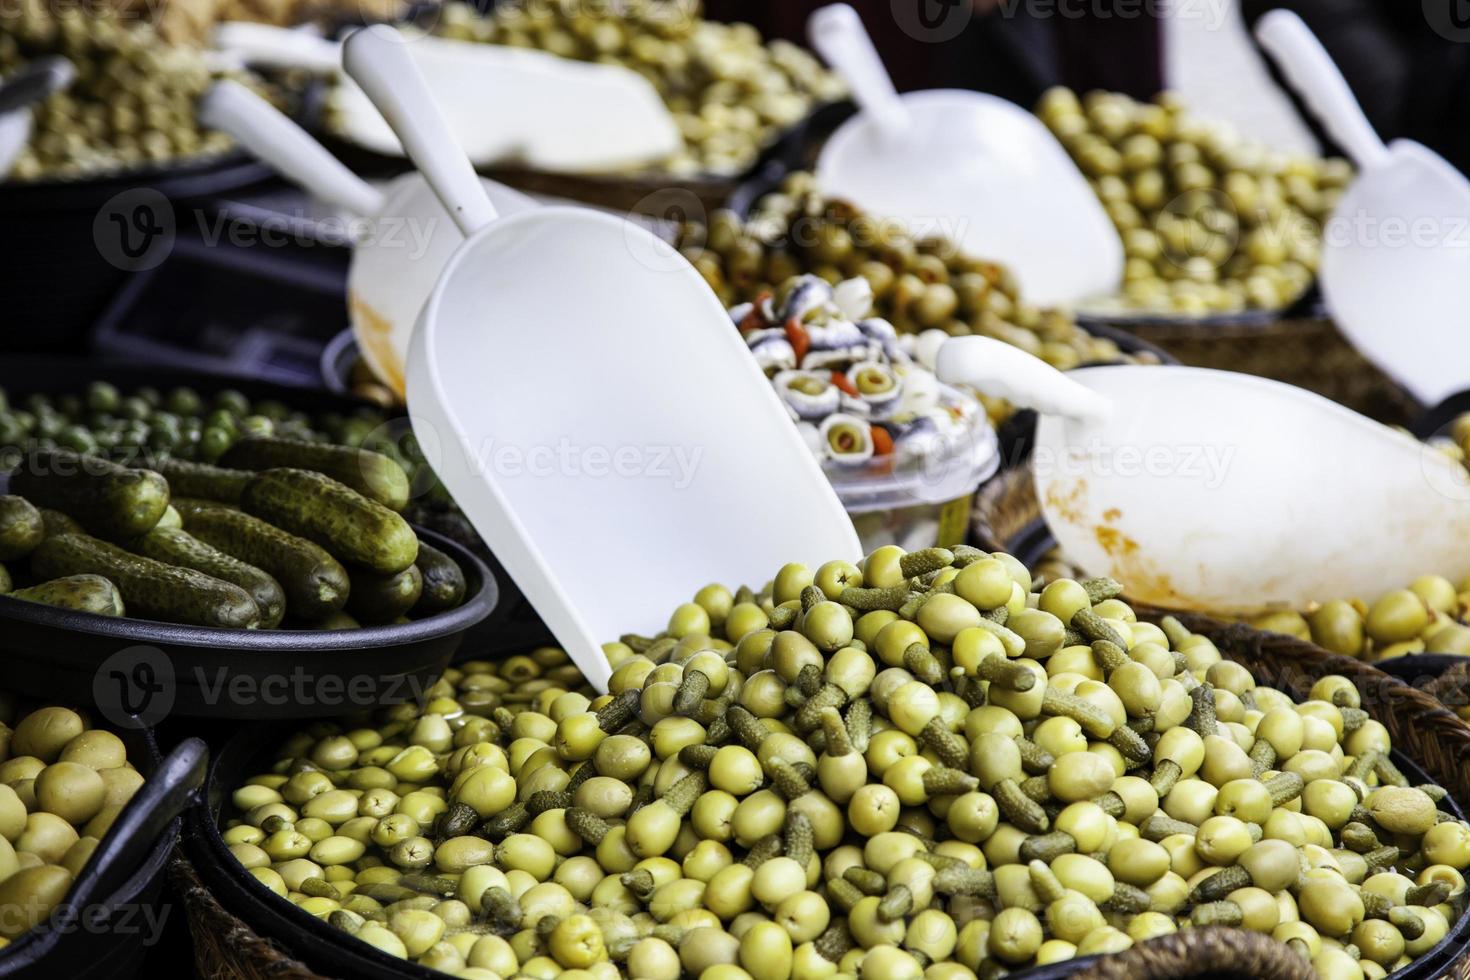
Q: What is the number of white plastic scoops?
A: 6